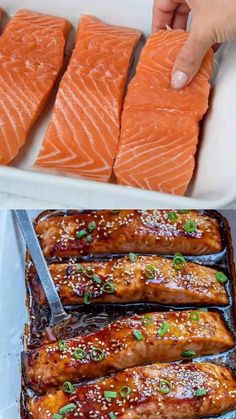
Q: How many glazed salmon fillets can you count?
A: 4